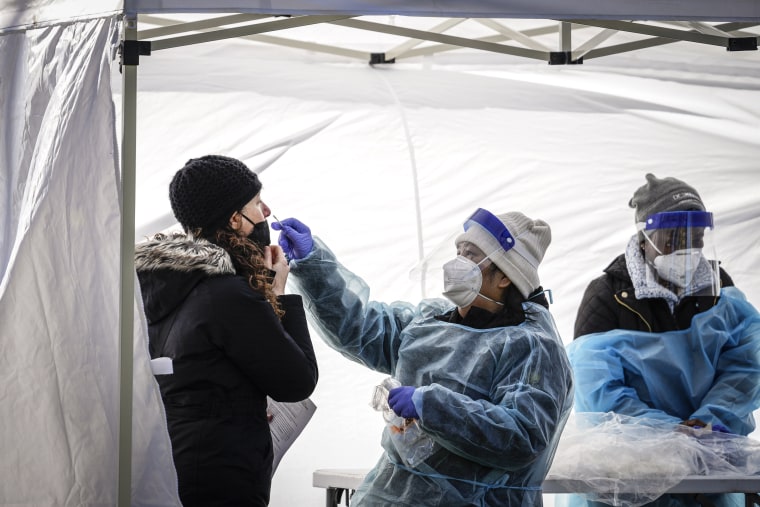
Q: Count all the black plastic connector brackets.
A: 4